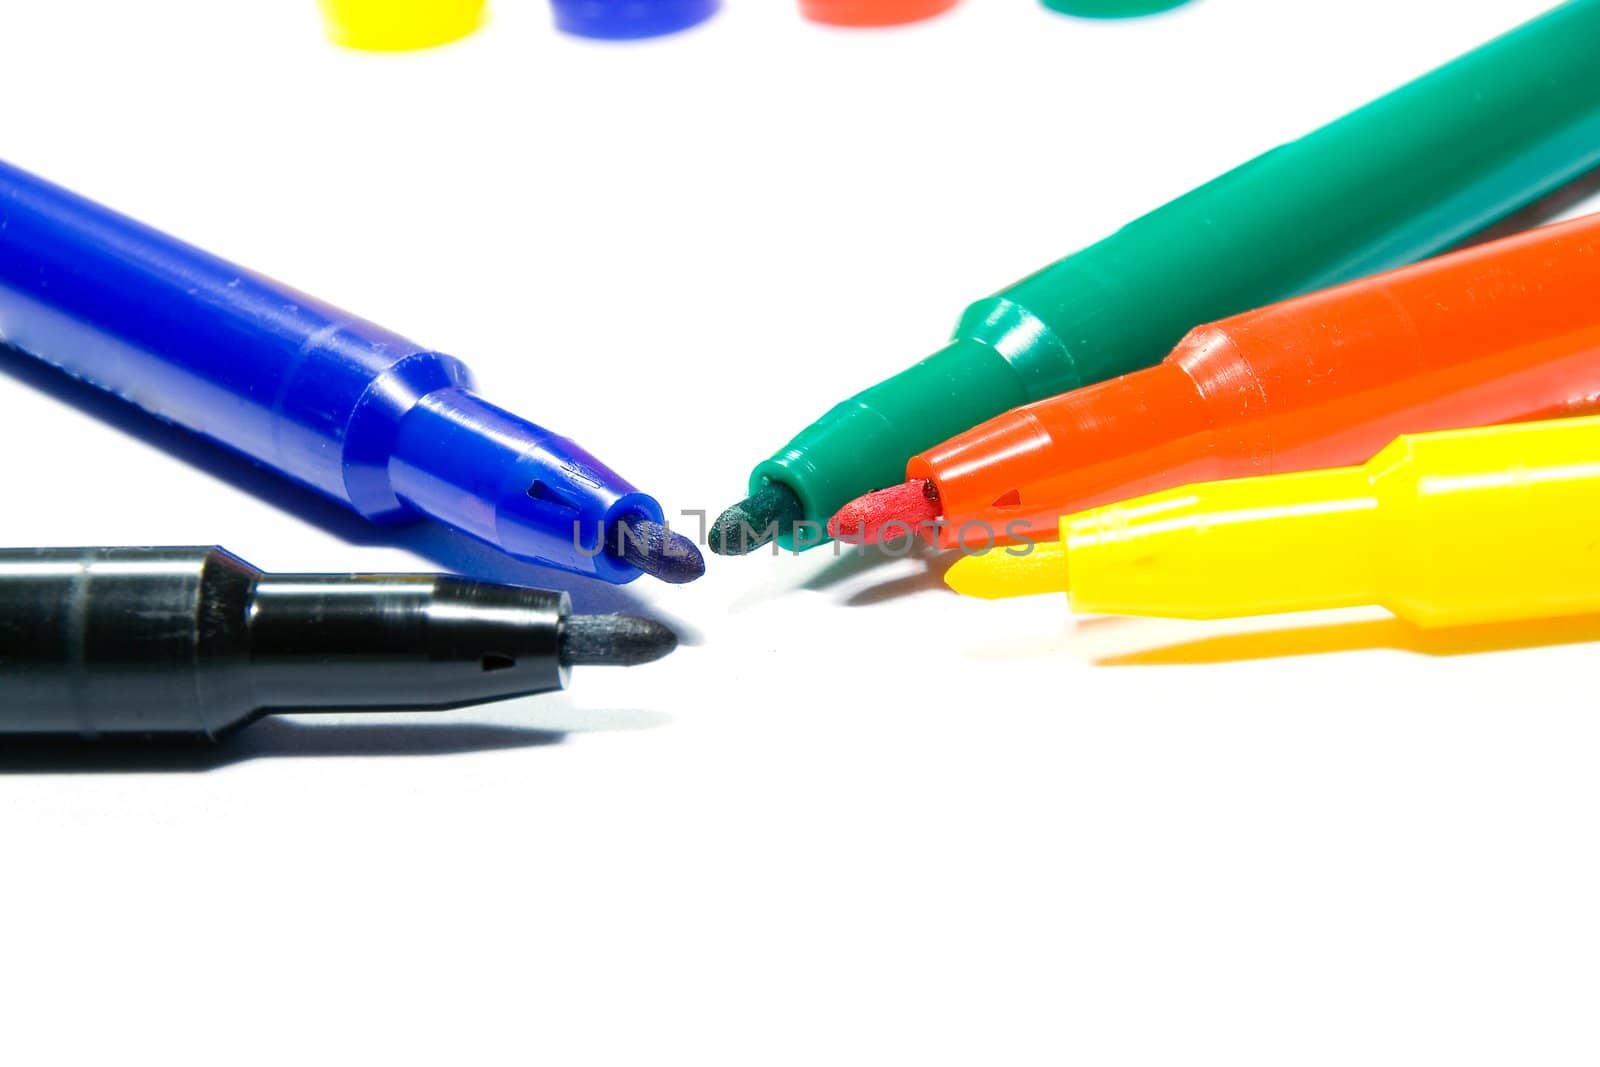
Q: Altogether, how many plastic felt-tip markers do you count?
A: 5